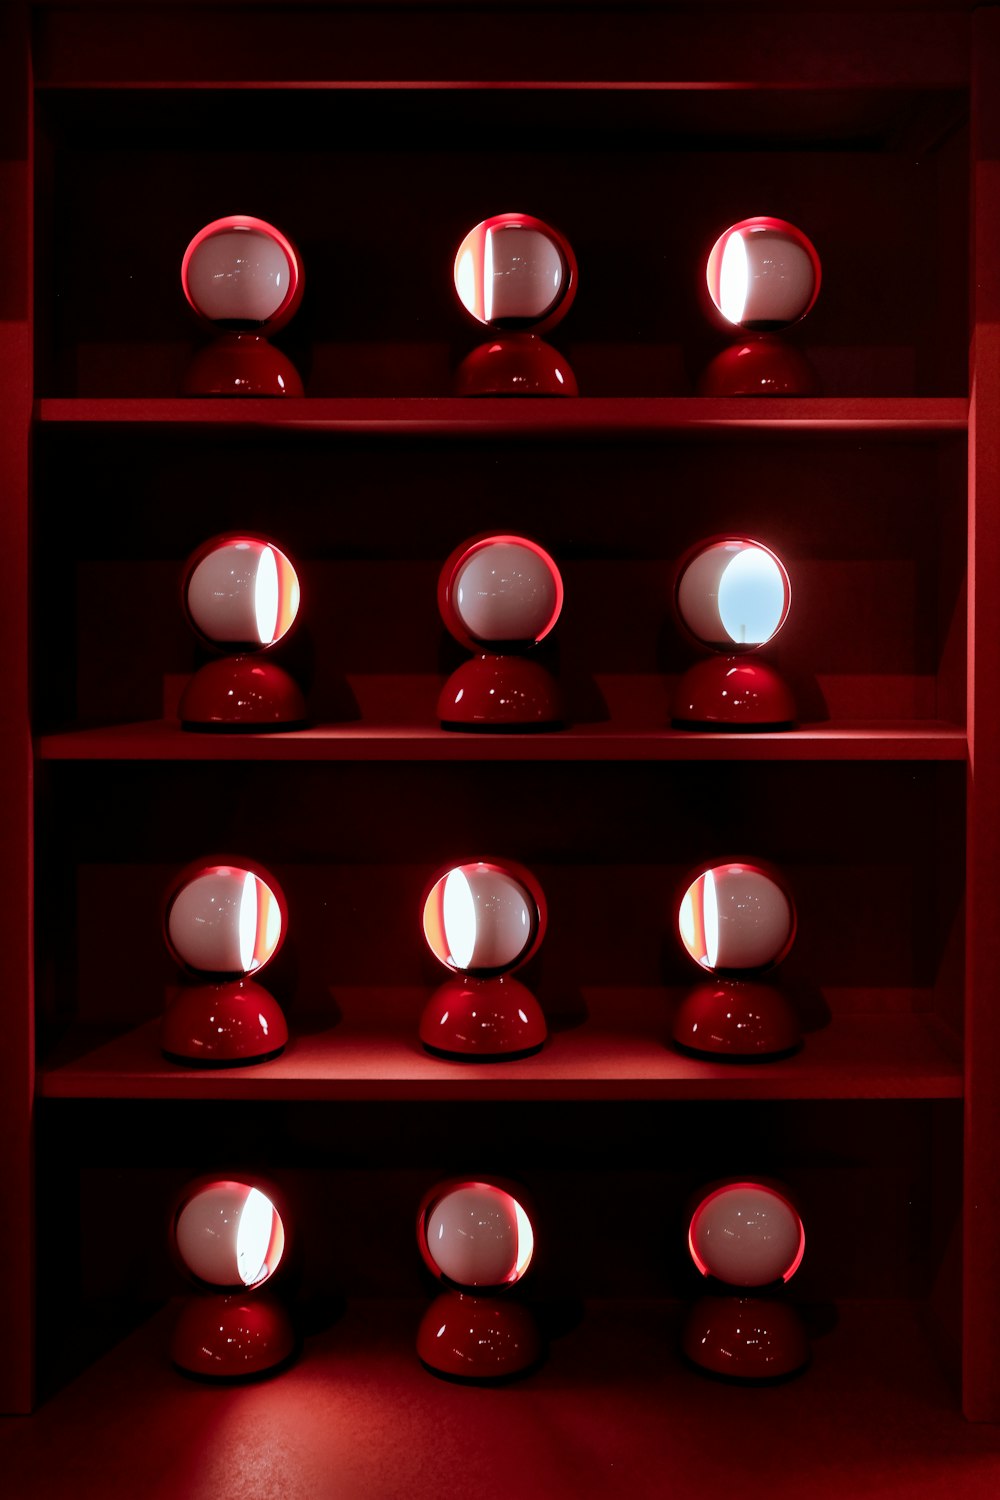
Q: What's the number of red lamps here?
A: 12